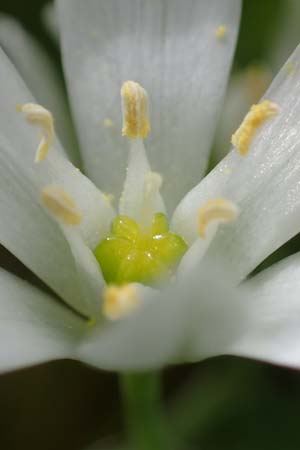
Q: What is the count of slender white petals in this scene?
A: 6